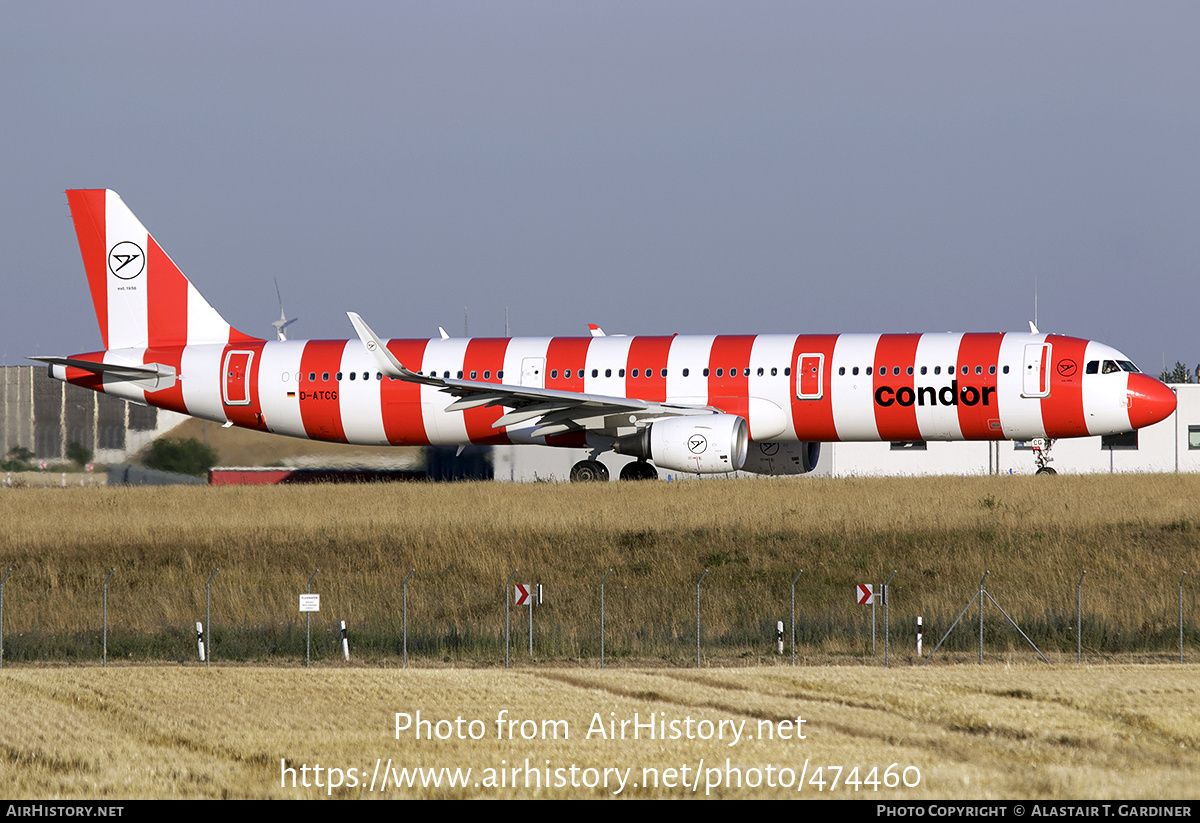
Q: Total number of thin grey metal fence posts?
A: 13